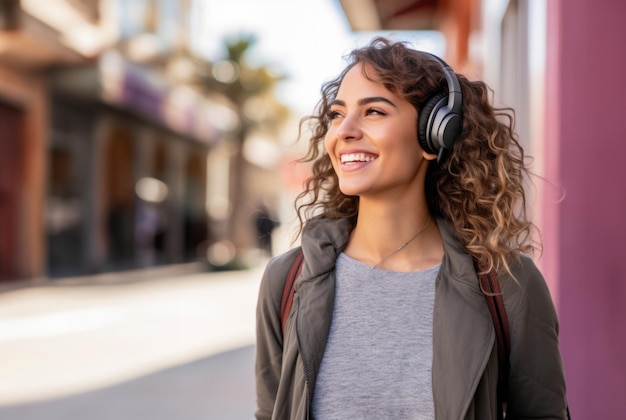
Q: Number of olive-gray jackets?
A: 1